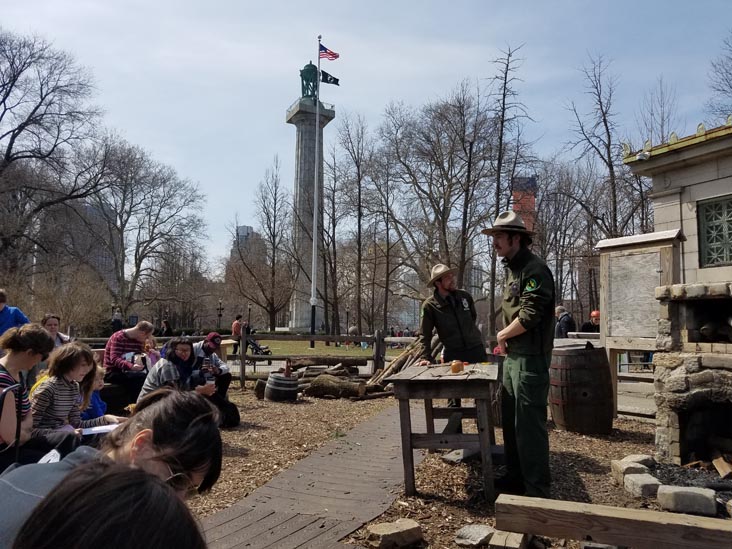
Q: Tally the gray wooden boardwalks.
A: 1